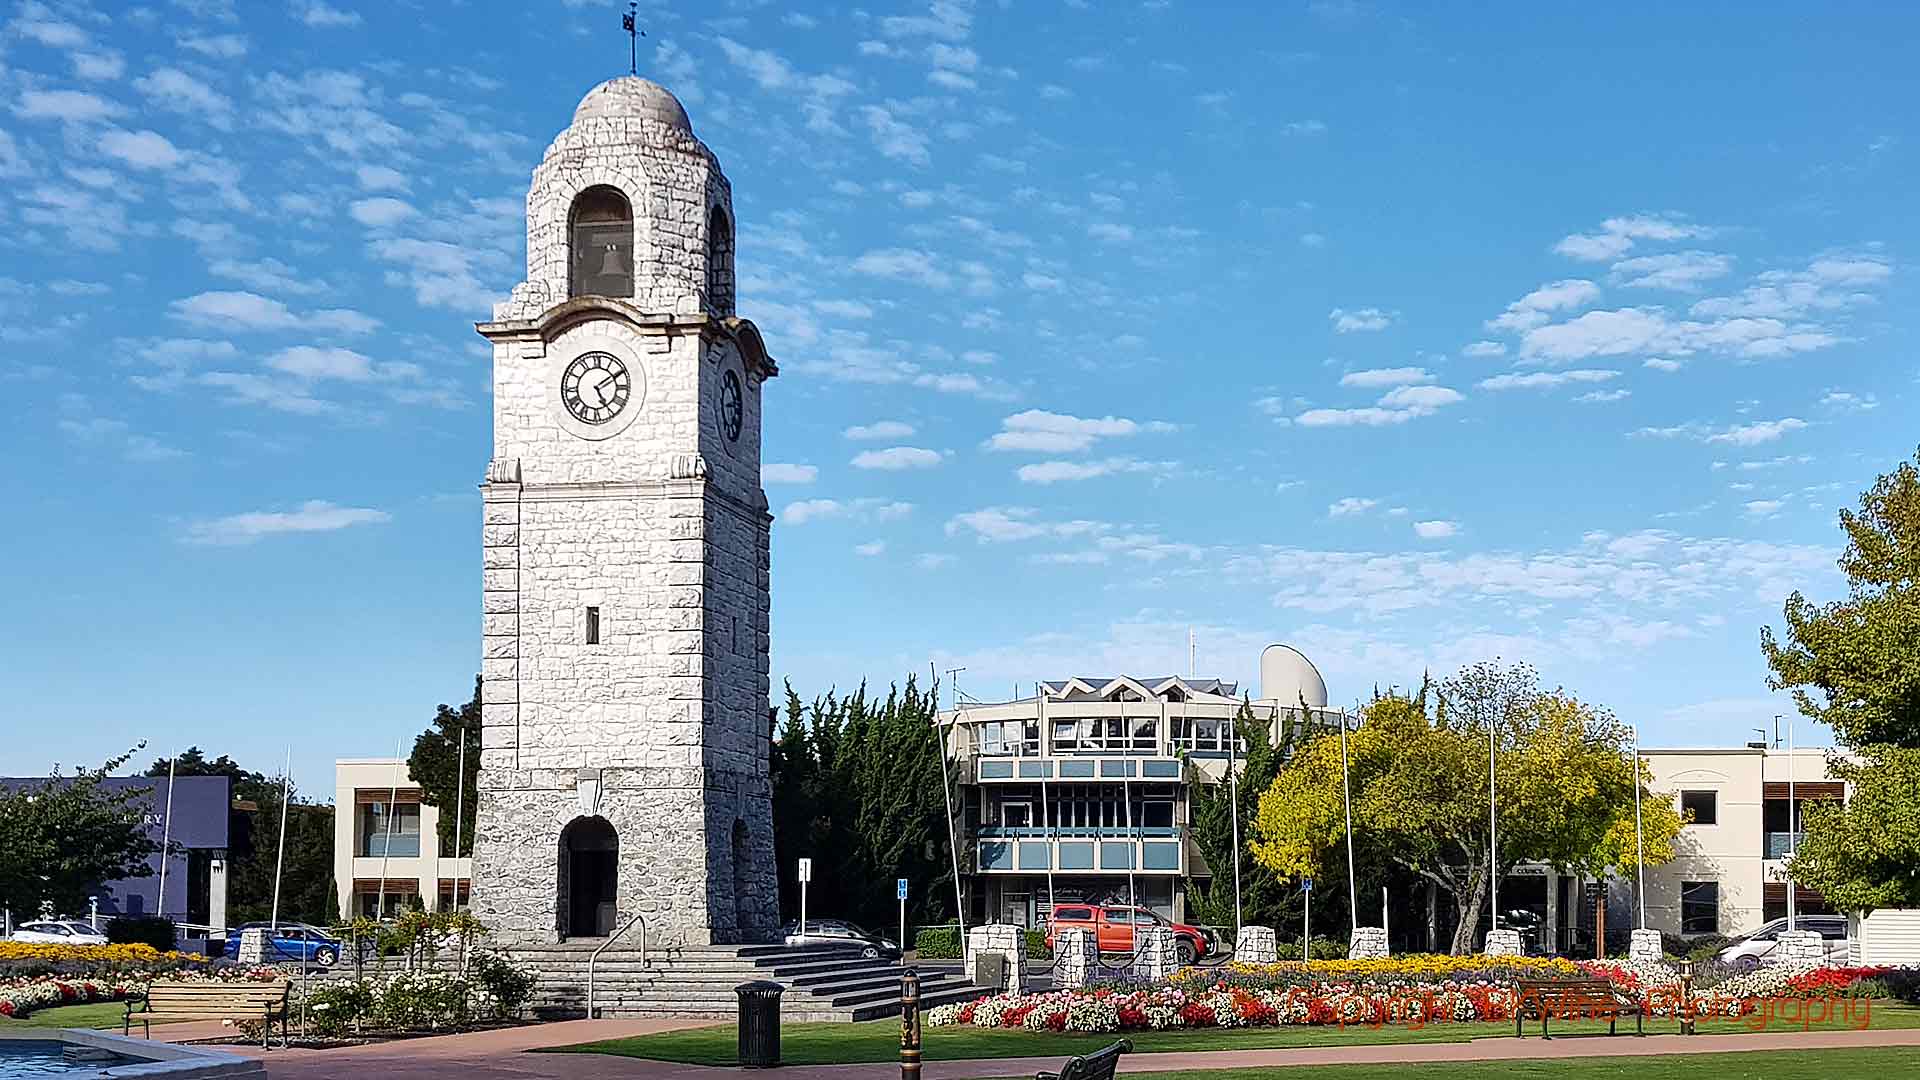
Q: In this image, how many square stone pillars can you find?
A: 9